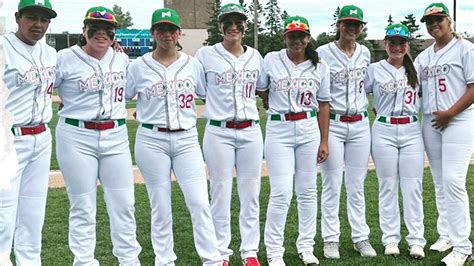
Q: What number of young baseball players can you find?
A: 8